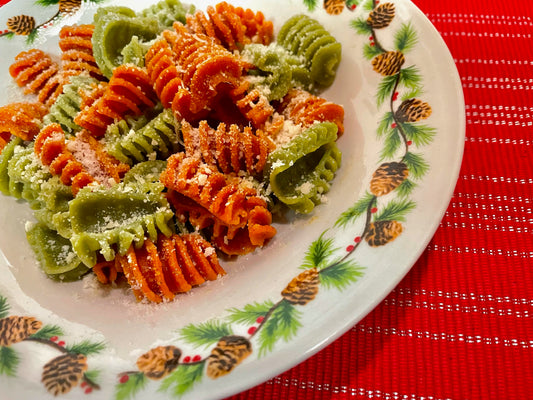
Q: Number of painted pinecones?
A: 13